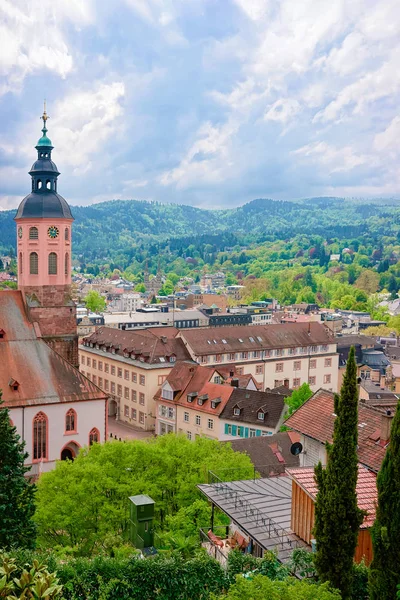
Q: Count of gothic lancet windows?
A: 3